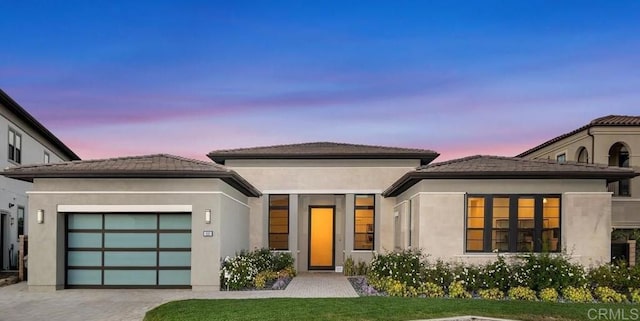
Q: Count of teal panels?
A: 12